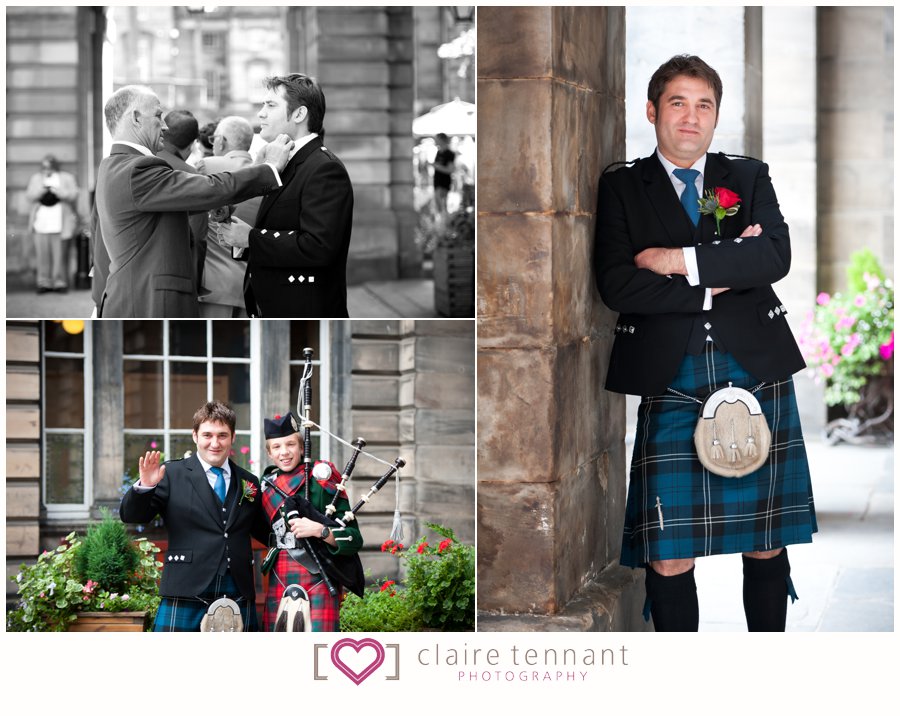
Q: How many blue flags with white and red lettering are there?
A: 0